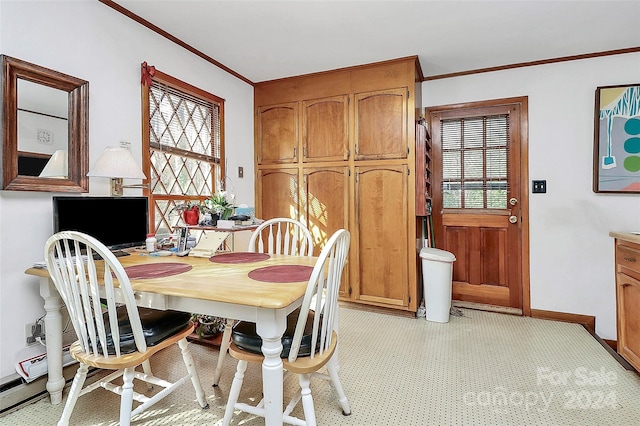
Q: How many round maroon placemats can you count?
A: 3